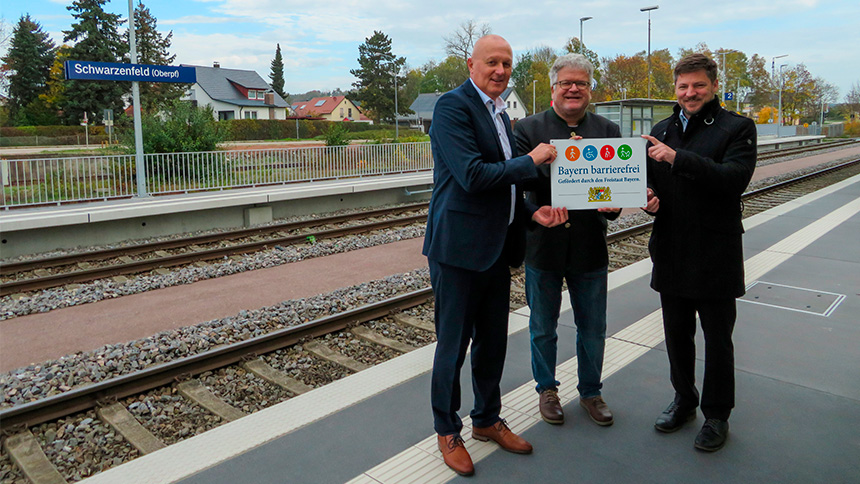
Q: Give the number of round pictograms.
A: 4